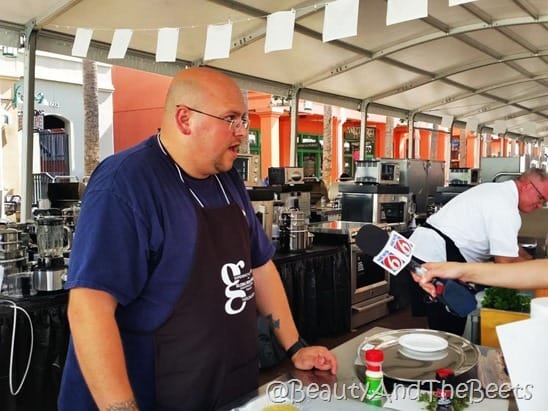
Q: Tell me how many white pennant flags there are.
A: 8